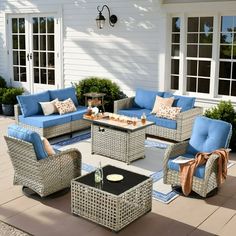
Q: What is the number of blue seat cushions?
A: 6